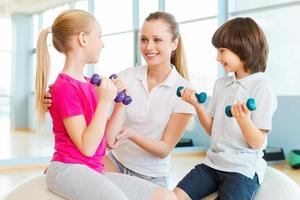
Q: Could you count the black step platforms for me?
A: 2